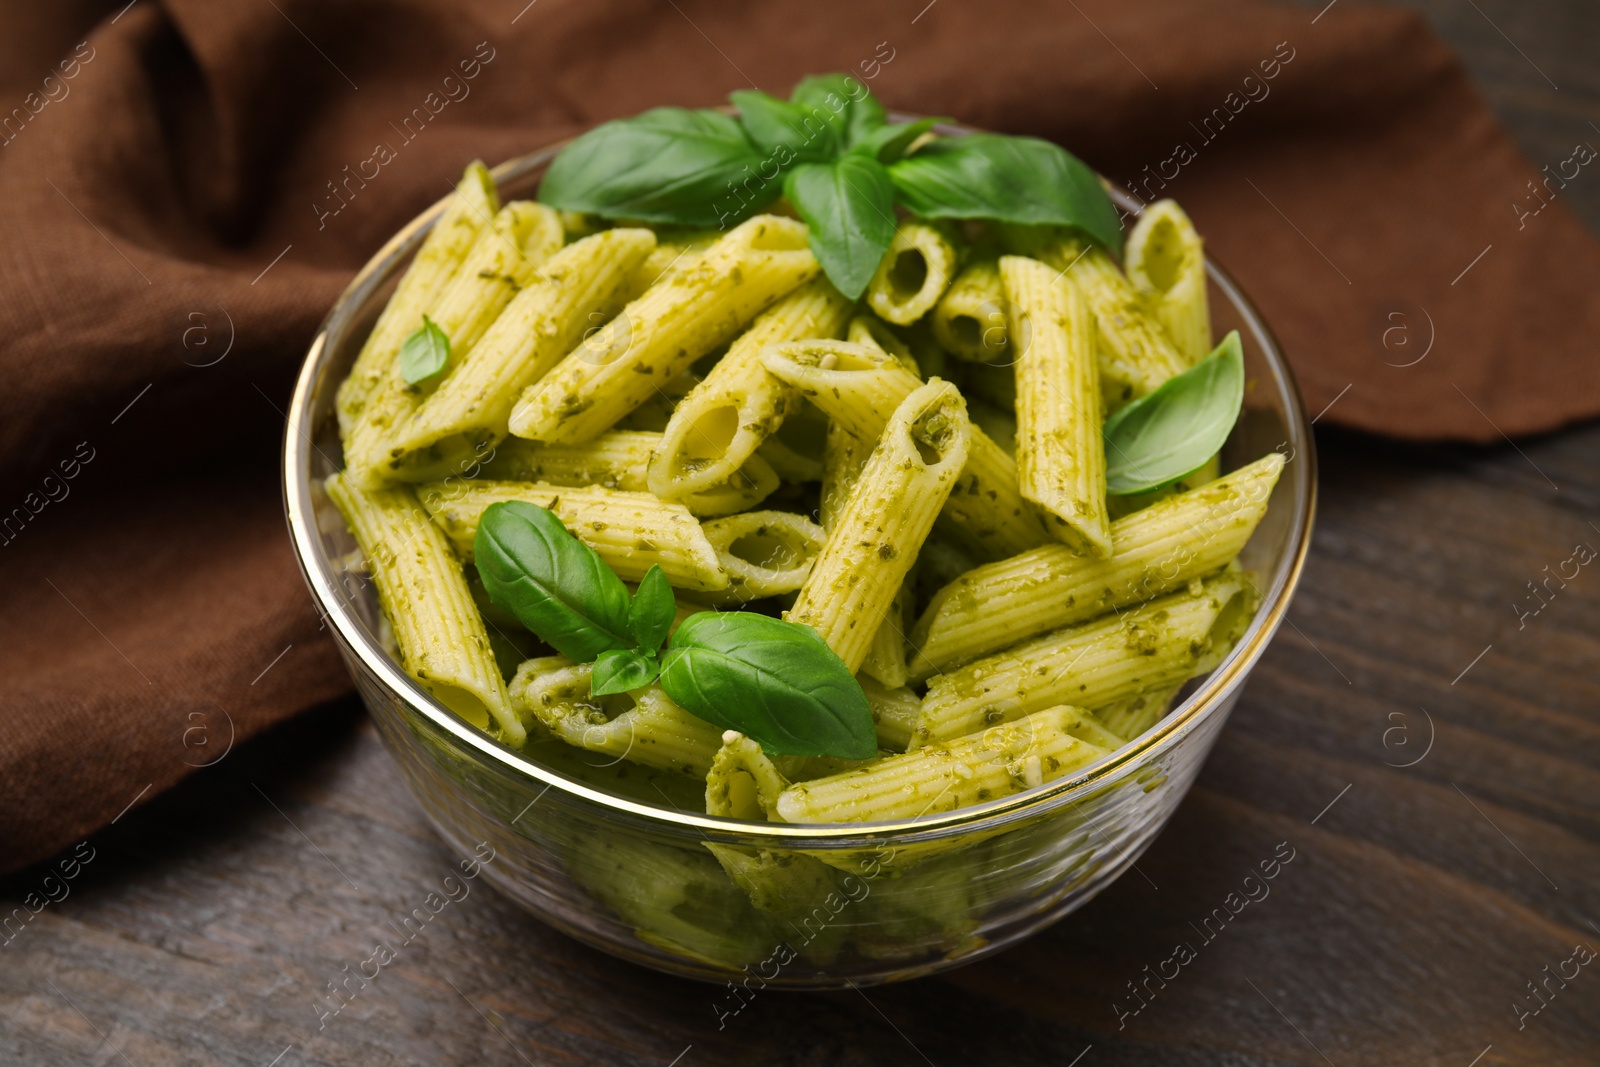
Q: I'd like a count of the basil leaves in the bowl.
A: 12